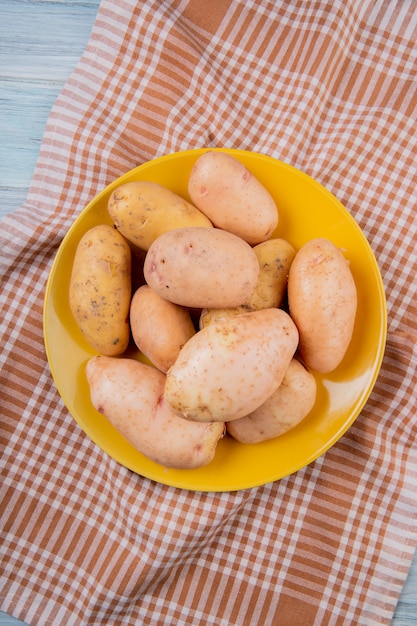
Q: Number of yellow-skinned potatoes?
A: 3